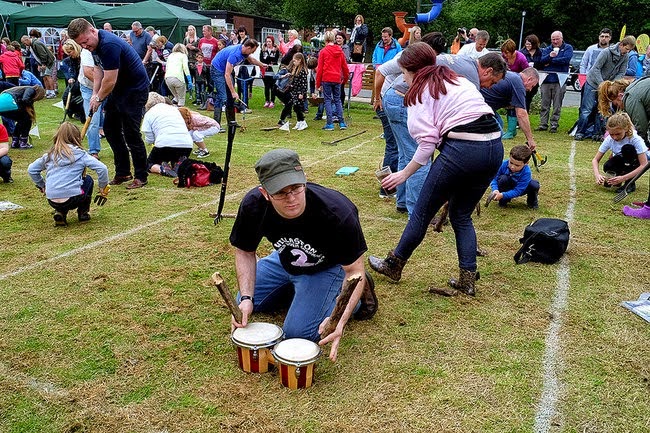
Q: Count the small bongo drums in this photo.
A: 2